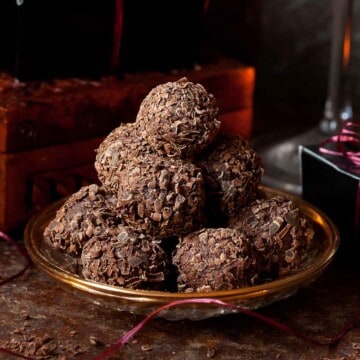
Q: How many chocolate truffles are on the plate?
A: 8